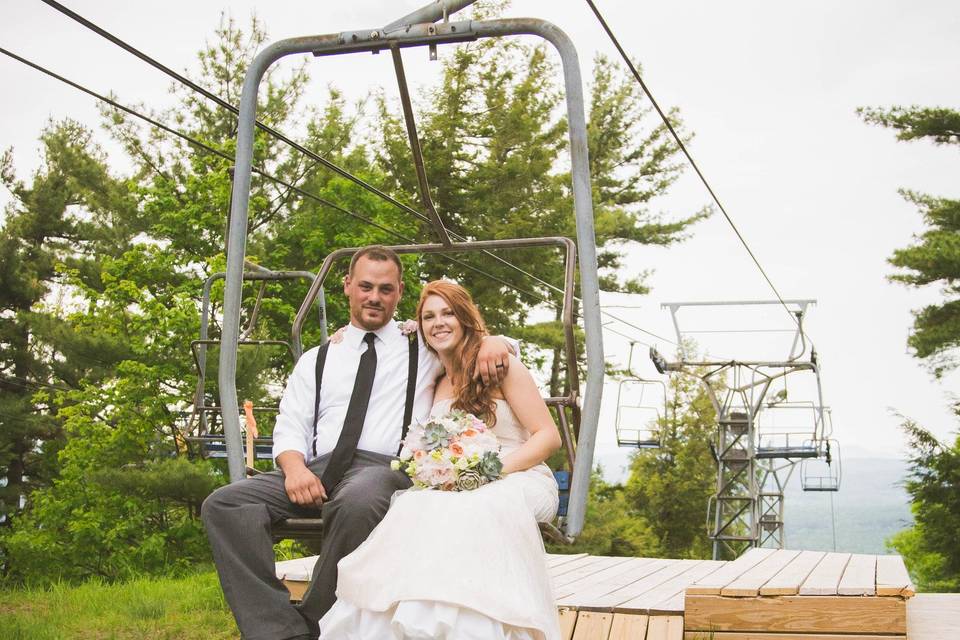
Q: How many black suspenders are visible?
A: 2